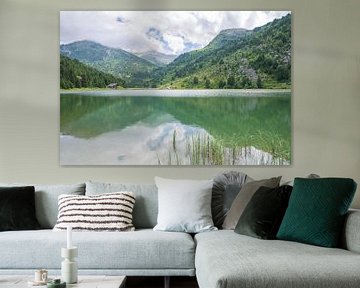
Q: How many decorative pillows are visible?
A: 7